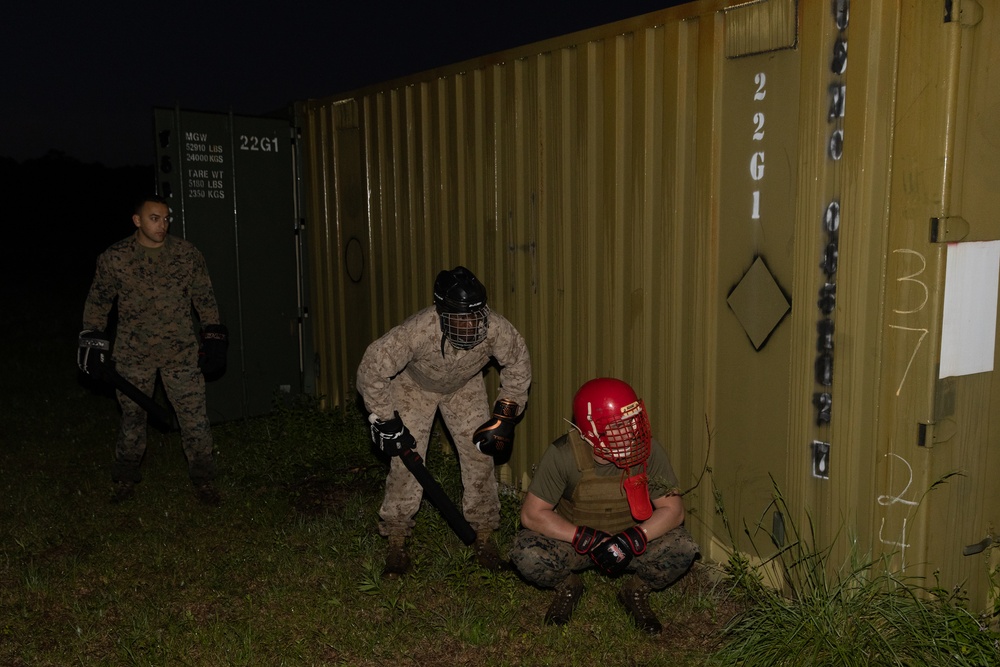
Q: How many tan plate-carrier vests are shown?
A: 1